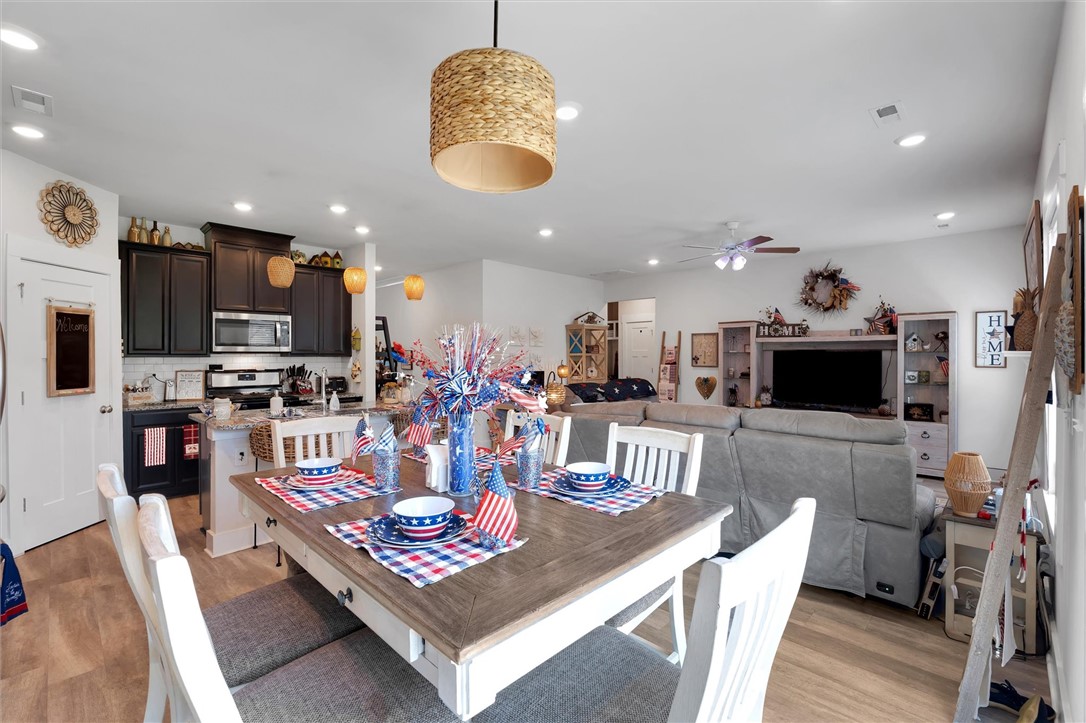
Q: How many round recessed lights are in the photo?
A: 11